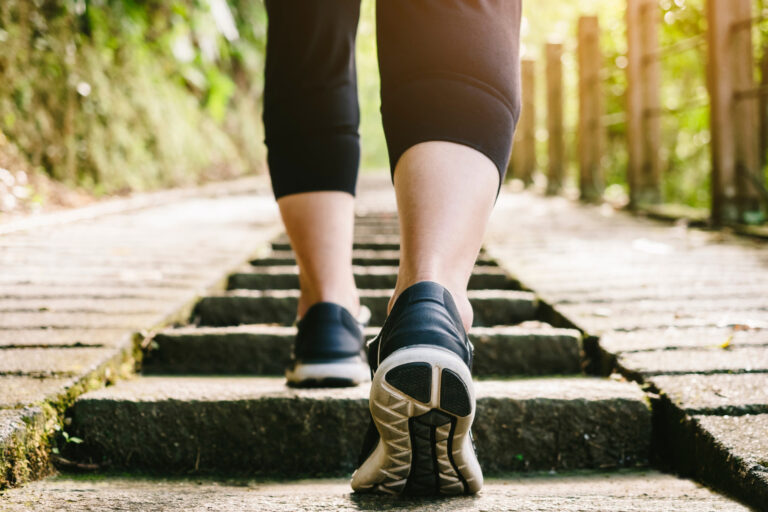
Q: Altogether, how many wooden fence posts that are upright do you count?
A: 5